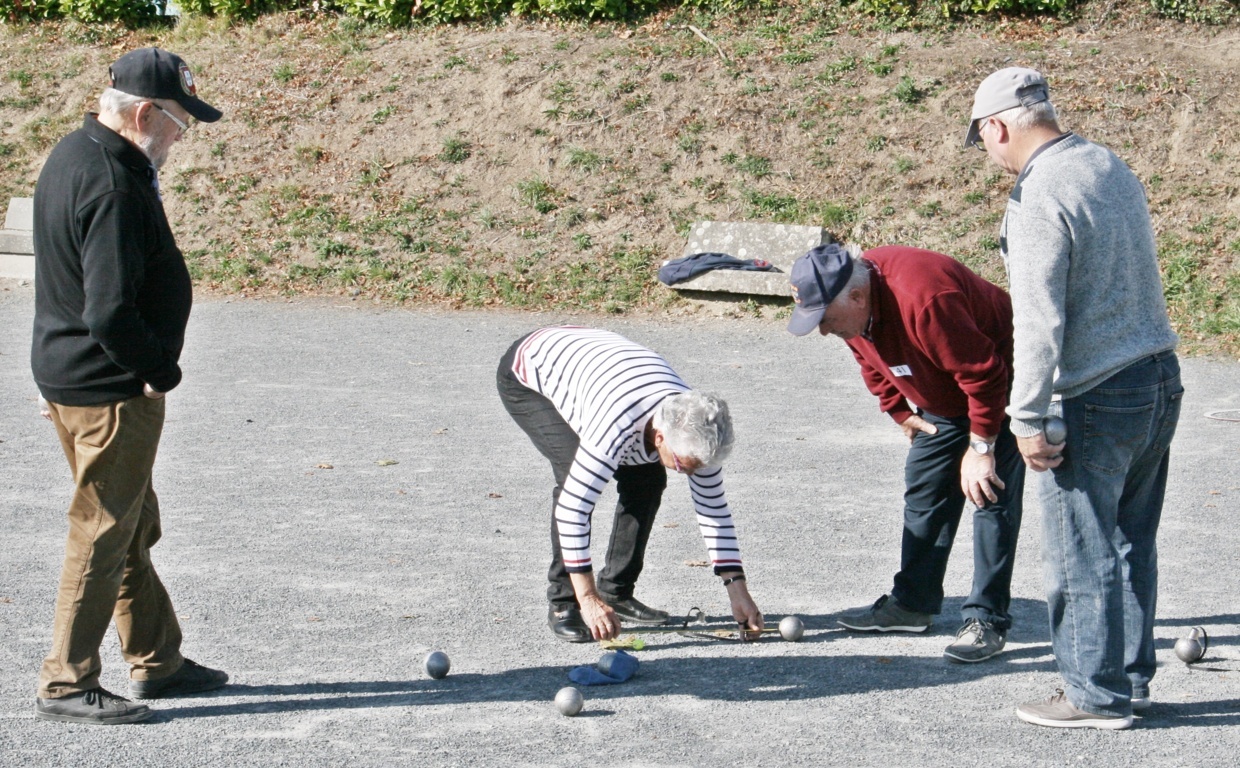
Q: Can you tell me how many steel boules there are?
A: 6